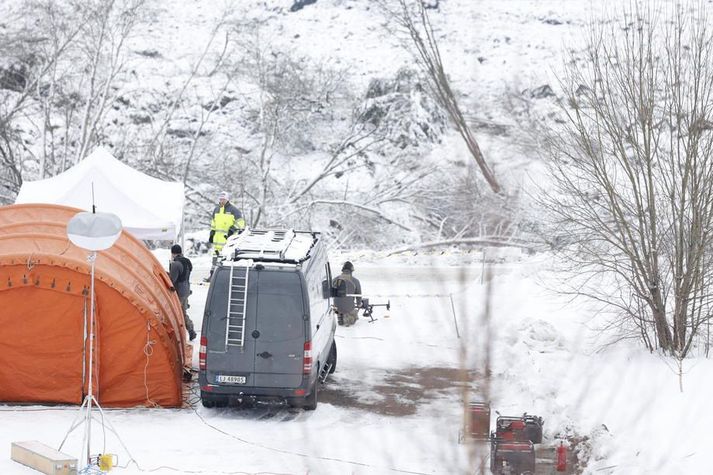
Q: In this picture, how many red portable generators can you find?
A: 3